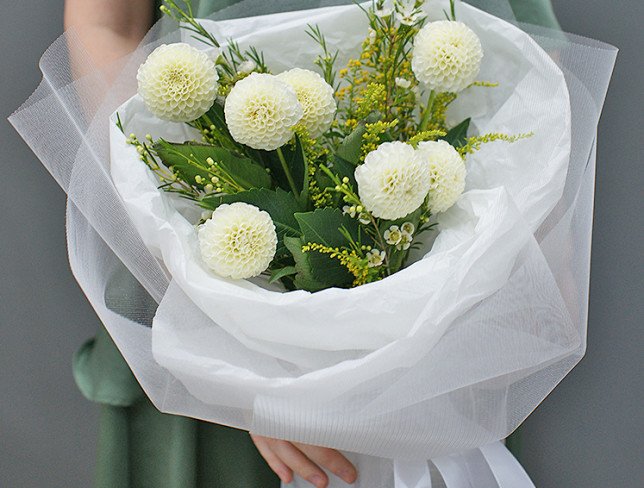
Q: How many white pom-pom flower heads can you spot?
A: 7